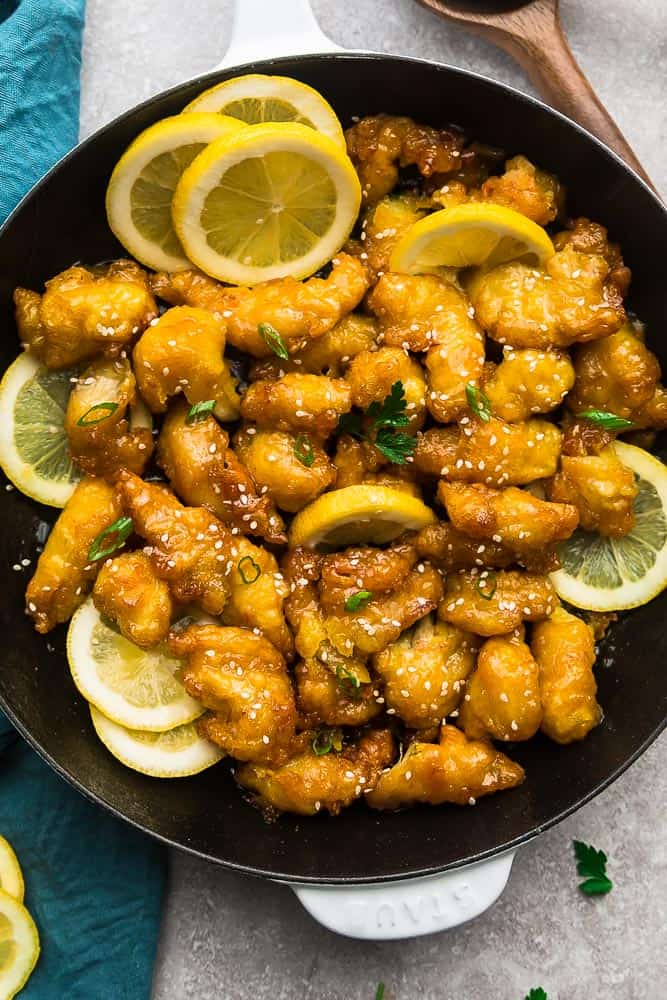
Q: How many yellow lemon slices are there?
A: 11